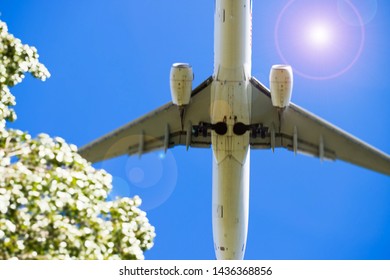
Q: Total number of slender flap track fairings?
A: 6